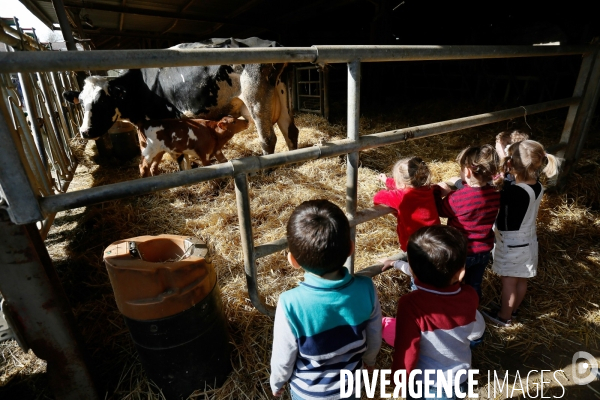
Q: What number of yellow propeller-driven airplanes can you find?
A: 0